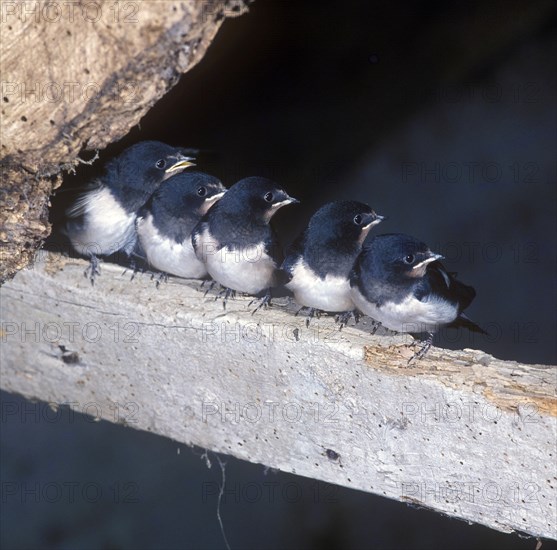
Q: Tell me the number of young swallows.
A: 5